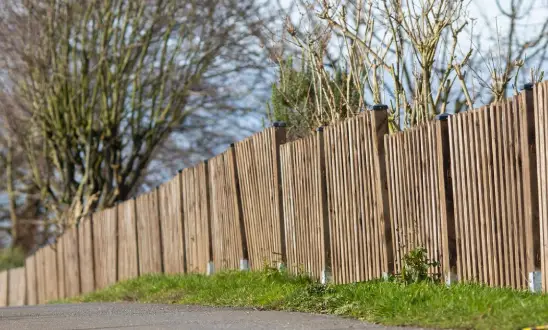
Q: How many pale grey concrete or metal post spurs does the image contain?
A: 7